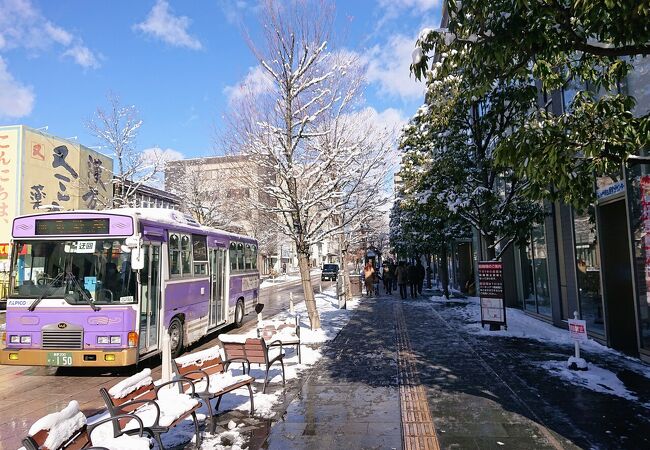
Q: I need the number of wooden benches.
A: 5